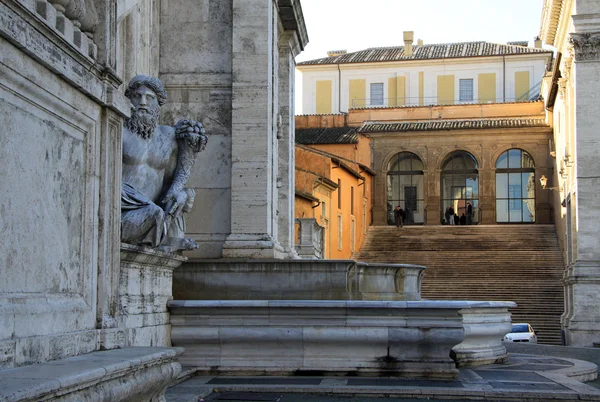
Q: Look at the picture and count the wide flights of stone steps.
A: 1